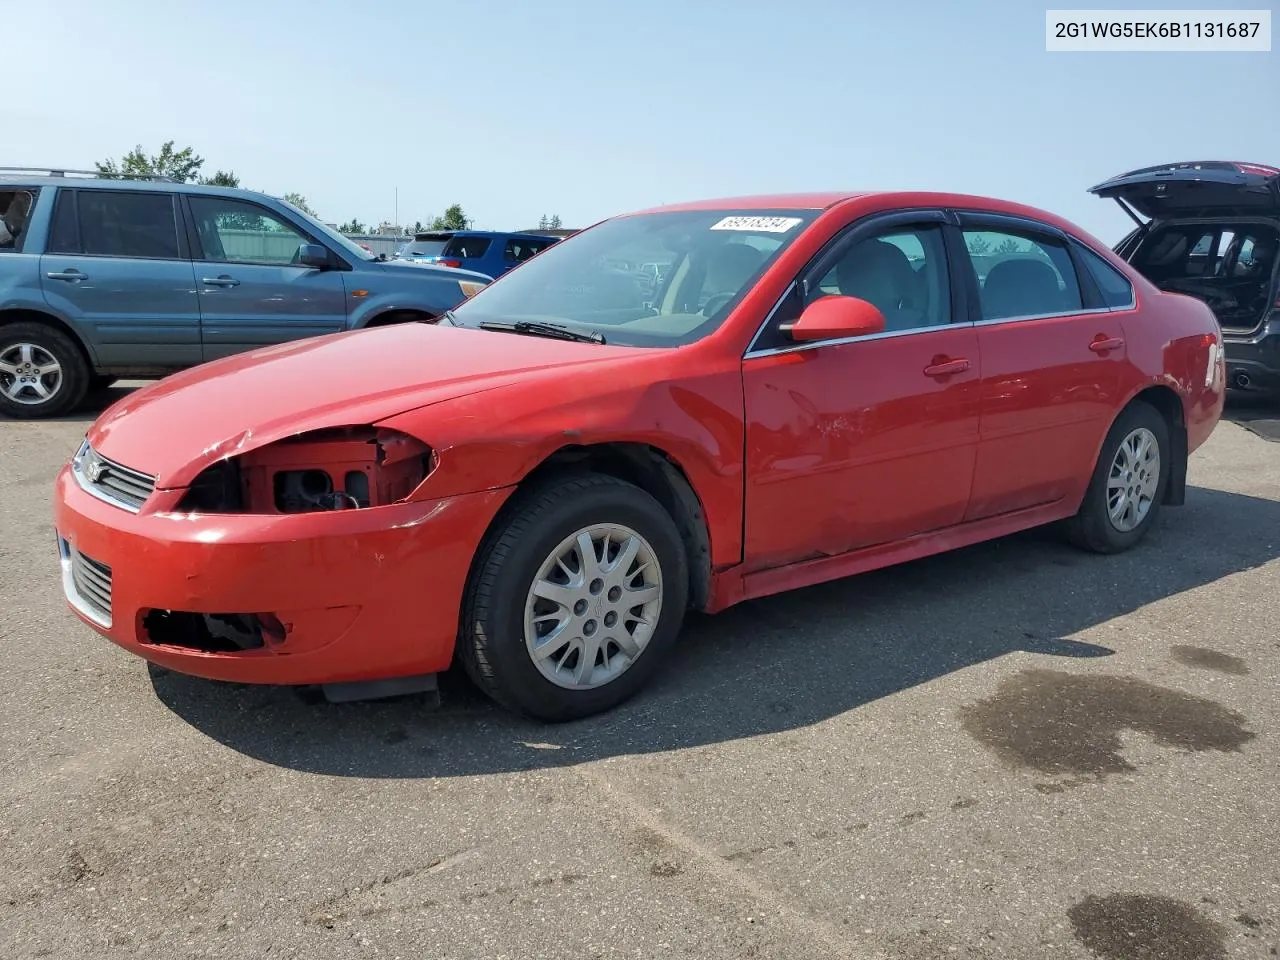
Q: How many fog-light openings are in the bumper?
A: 1